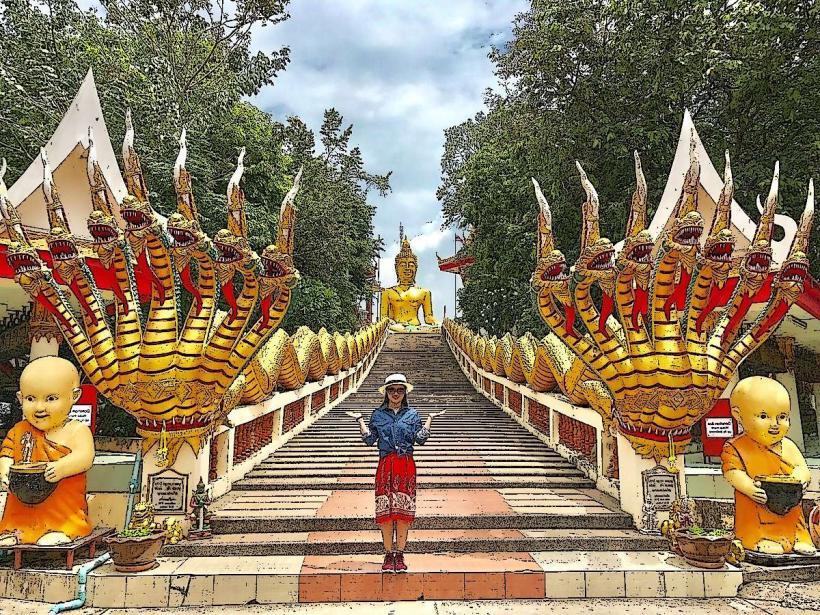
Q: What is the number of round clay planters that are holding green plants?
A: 2